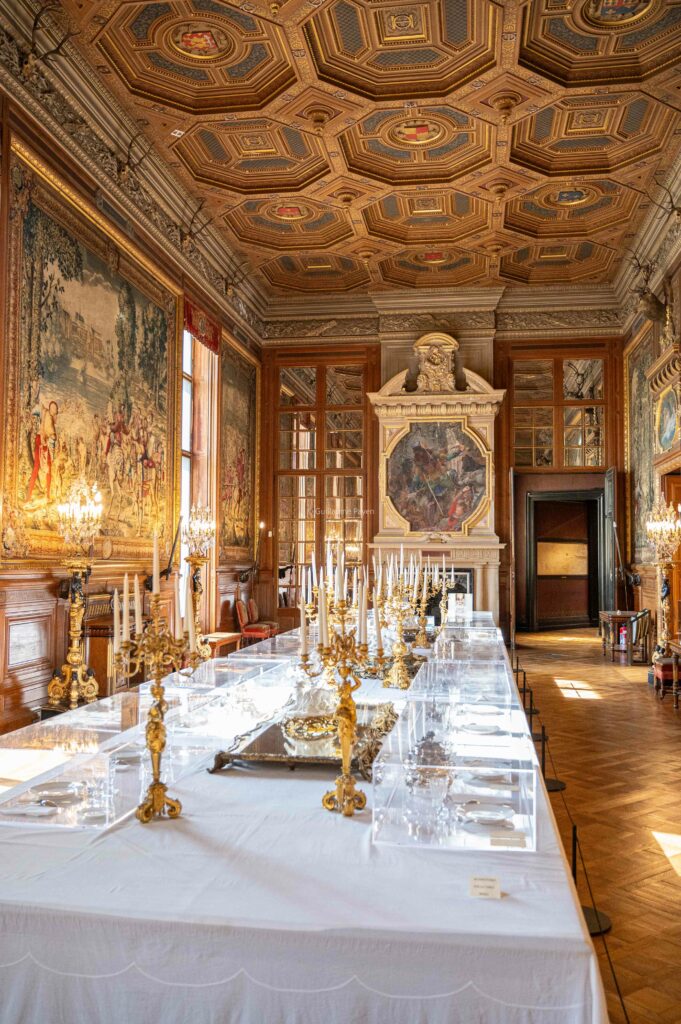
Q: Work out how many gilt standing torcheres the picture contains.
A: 3